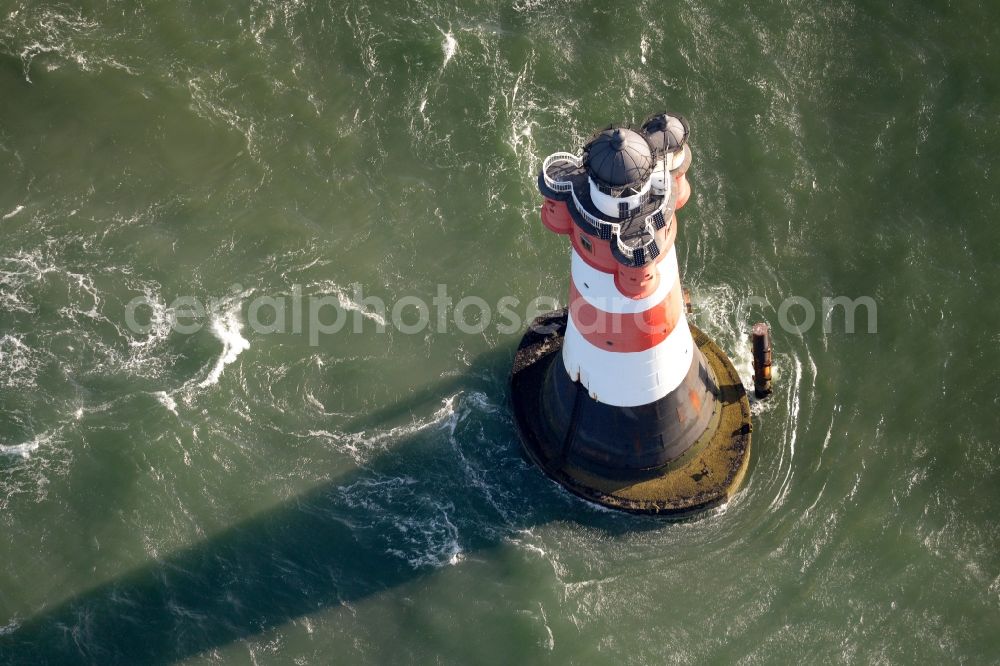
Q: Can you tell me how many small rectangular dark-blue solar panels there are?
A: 4